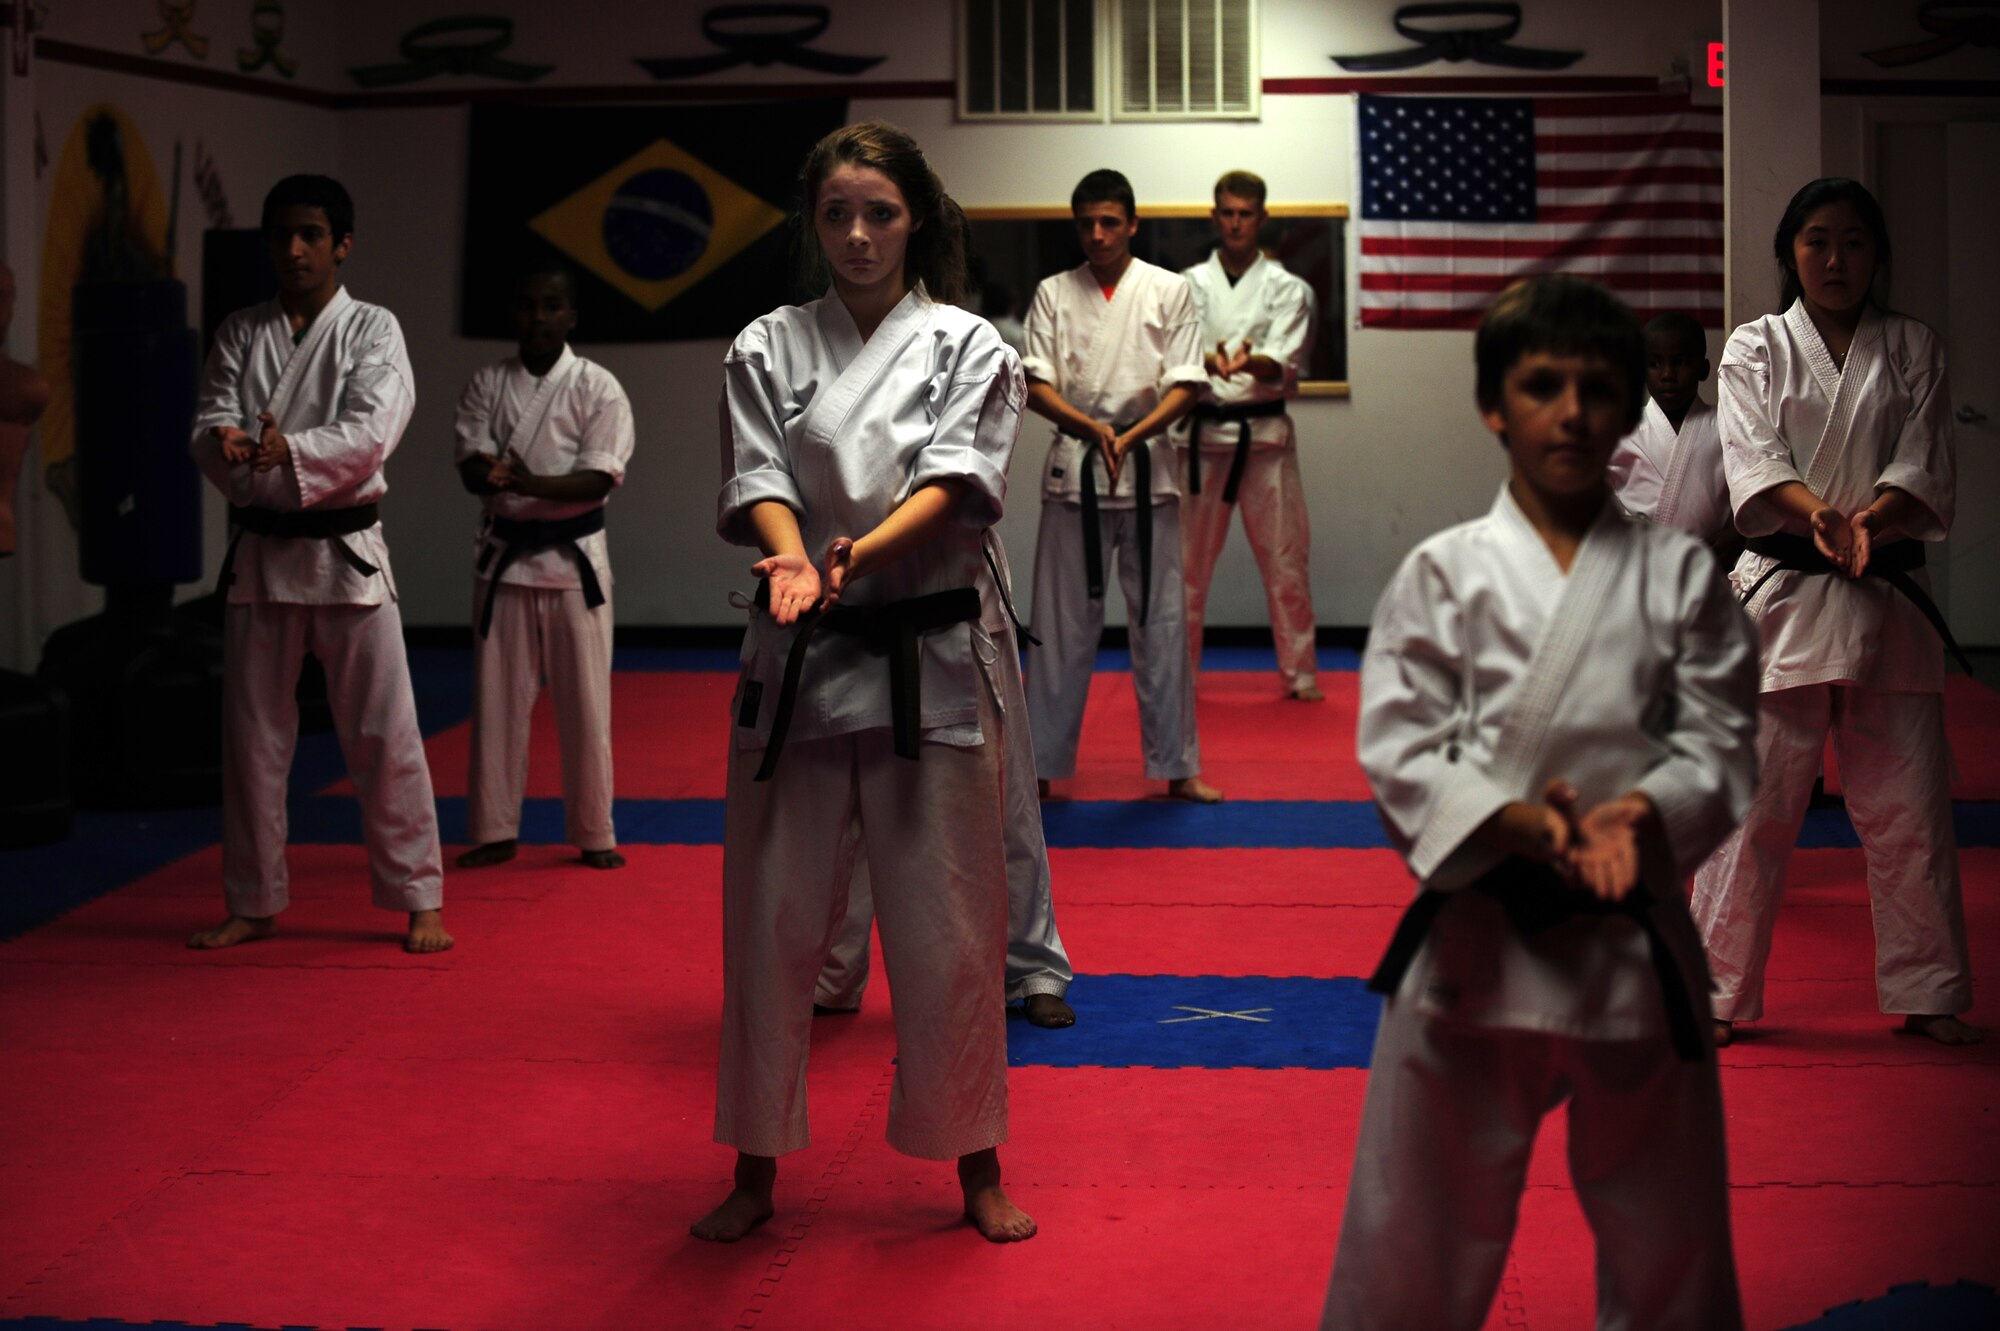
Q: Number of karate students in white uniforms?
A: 9